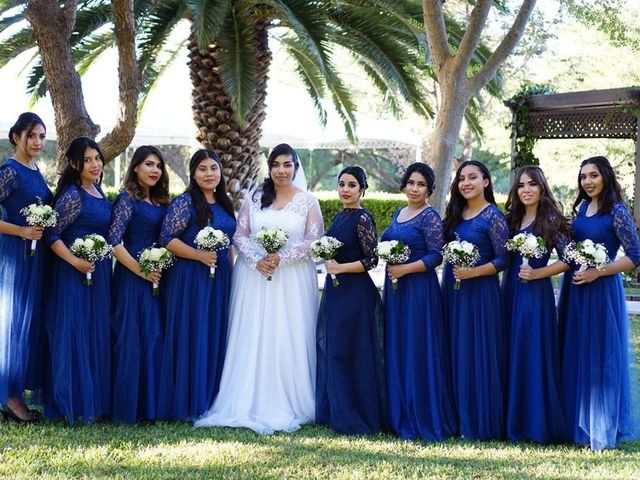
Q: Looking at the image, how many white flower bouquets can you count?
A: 10